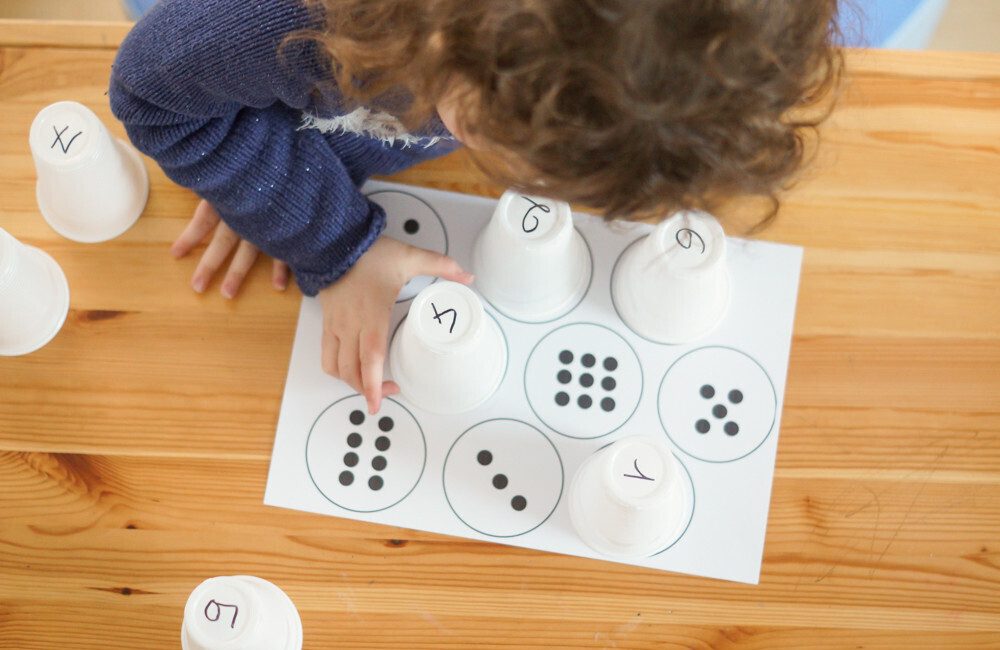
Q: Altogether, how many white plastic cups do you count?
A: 7